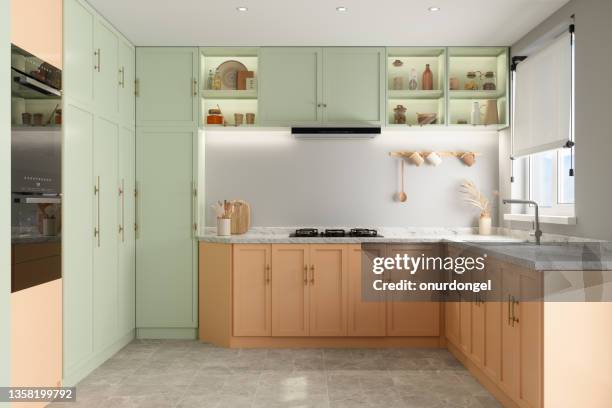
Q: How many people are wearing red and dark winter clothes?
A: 0